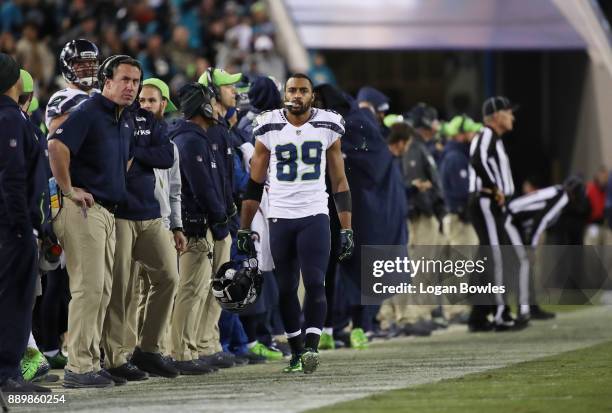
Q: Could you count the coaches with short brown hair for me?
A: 1